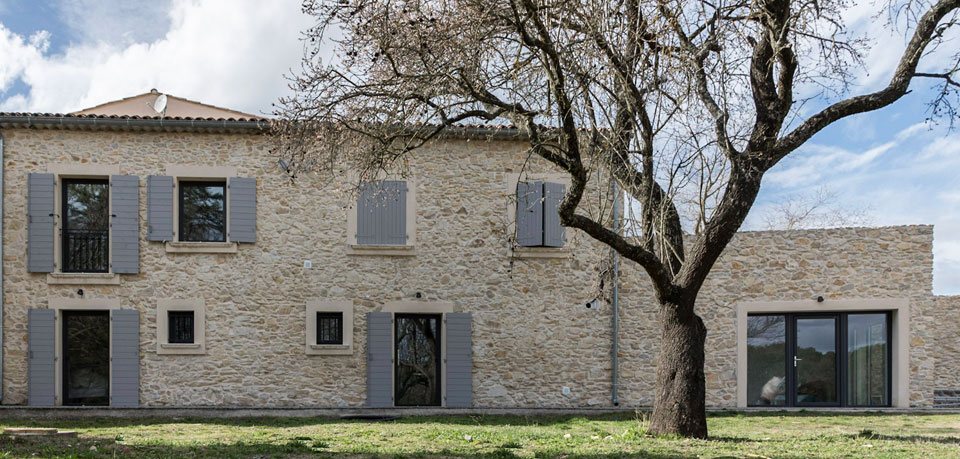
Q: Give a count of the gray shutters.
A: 12